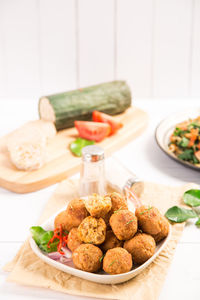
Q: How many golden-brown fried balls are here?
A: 13